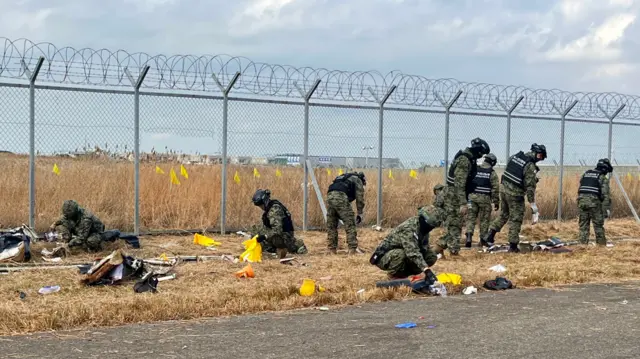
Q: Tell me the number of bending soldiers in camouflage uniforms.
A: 4